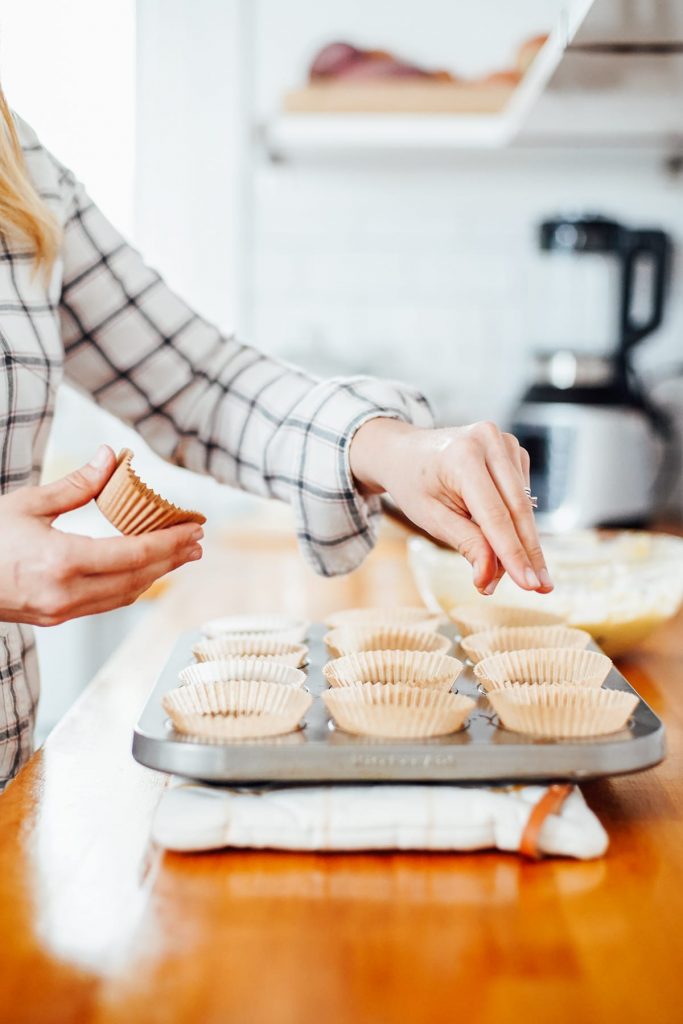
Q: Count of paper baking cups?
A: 13